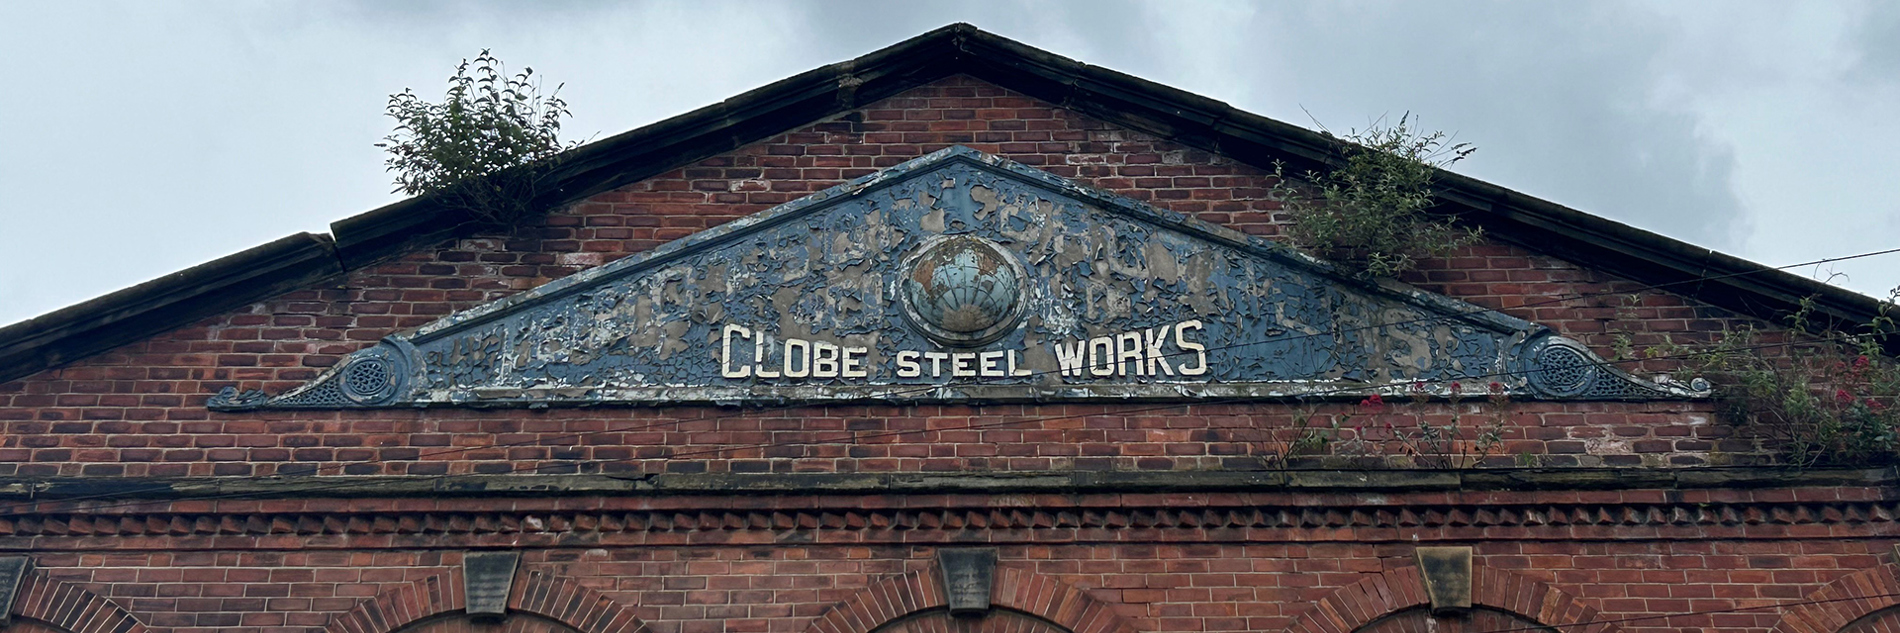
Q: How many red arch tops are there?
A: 5